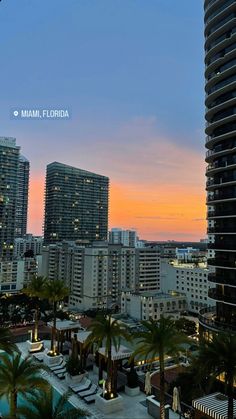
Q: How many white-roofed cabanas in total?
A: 3